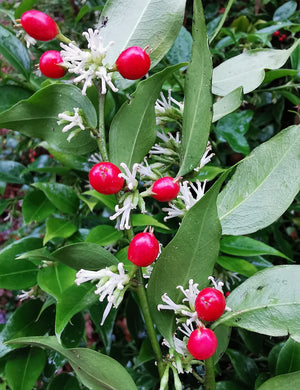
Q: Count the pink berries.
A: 8